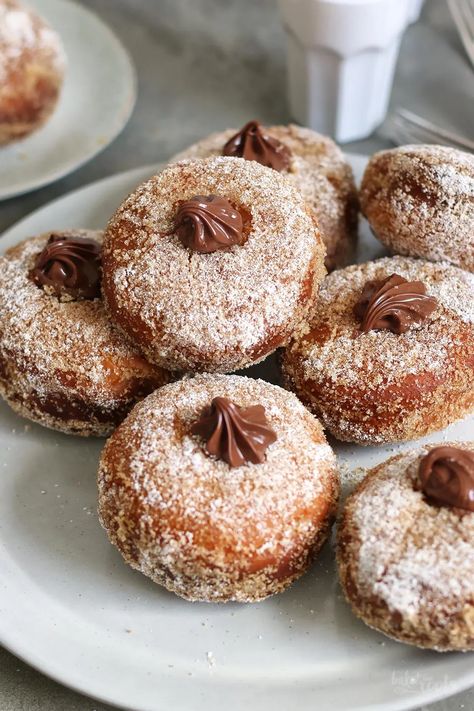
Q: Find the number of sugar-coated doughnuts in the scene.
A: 8